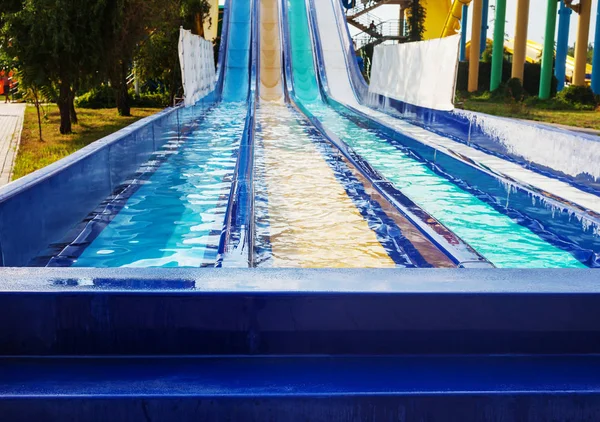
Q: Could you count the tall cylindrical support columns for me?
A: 9